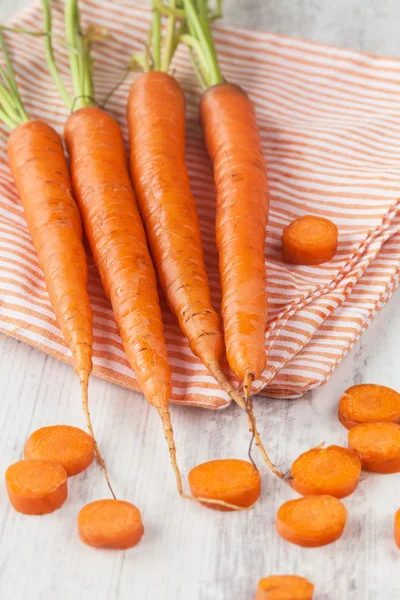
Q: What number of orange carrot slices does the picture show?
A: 11